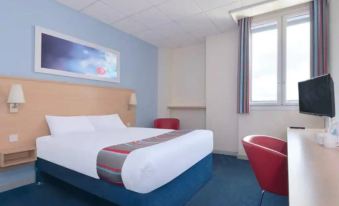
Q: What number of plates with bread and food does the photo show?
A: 0